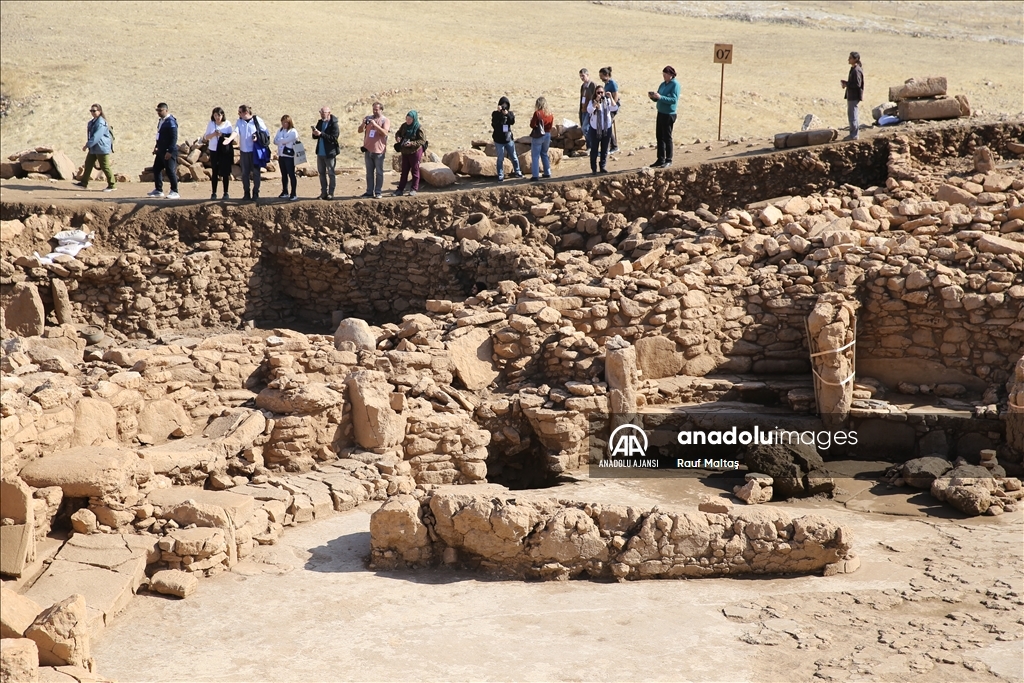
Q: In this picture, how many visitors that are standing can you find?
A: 15